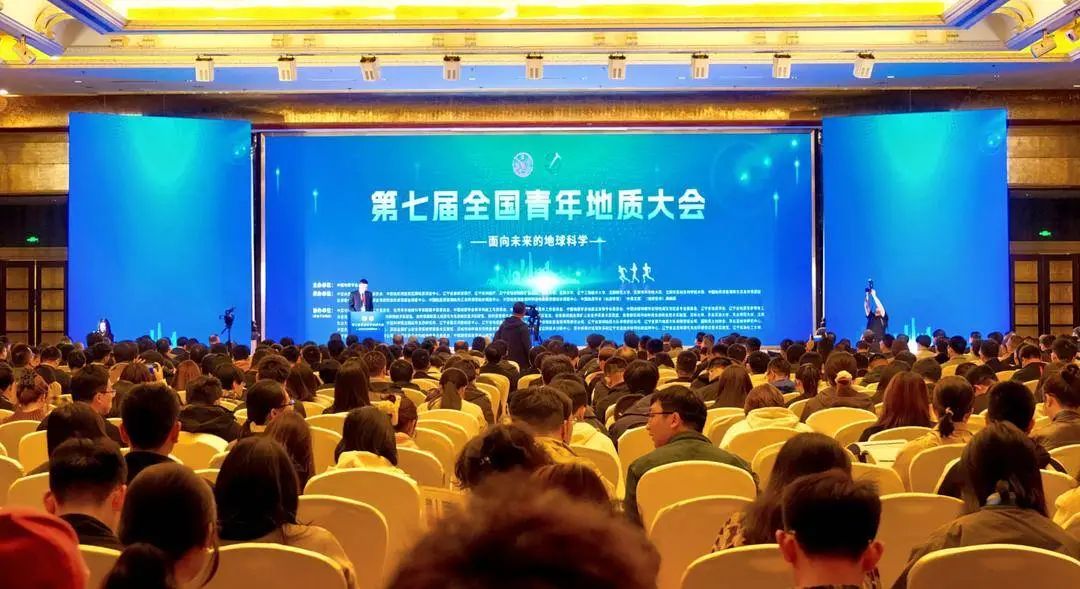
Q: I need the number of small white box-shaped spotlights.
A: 9